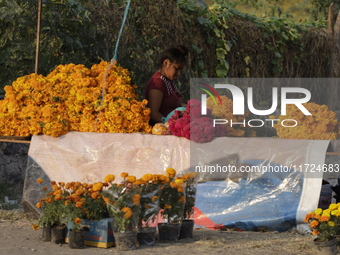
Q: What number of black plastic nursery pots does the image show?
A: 8